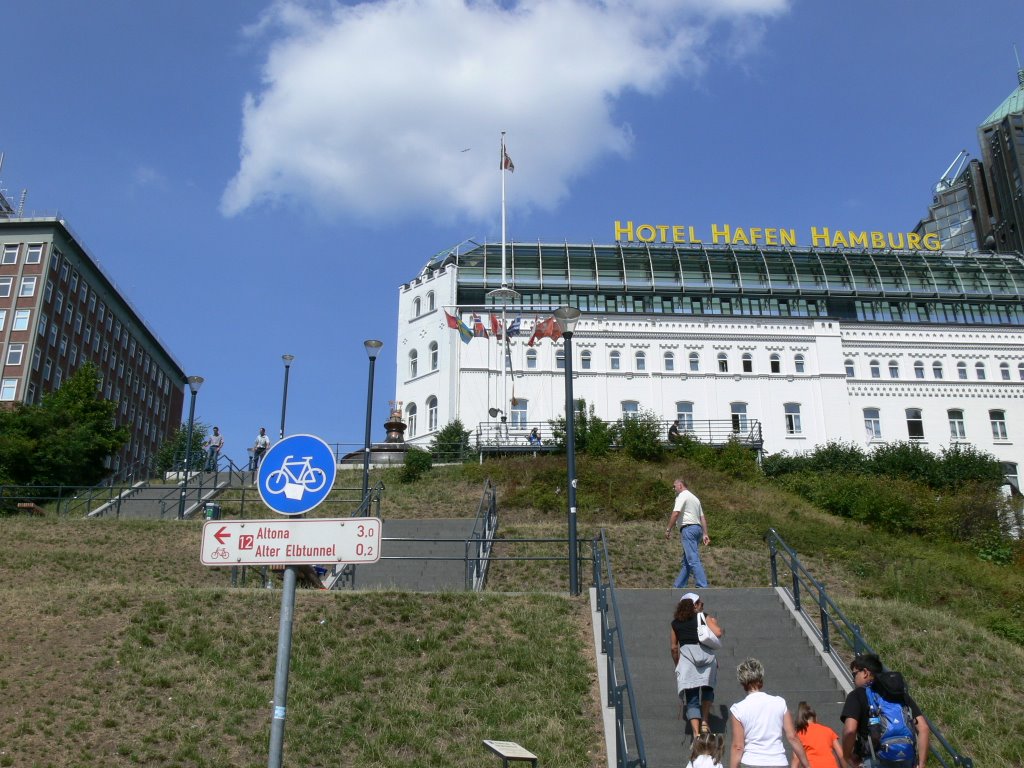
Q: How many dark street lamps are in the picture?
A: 4